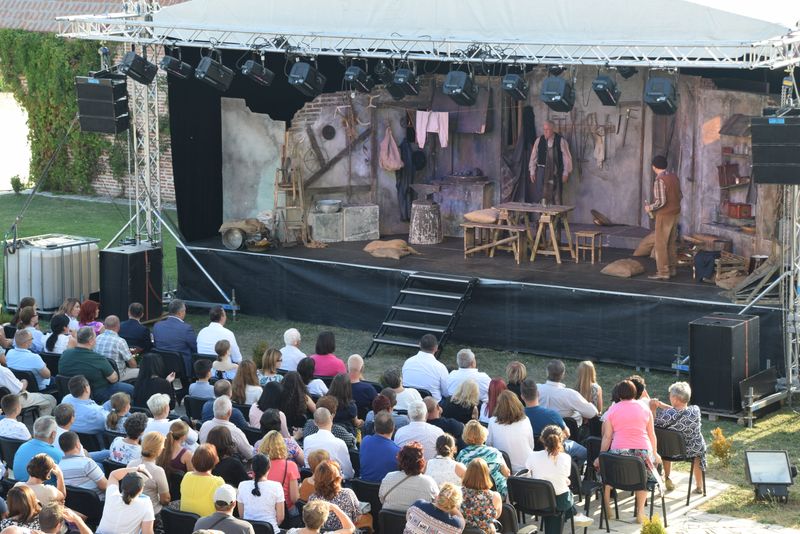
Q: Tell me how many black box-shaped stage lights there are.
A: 12